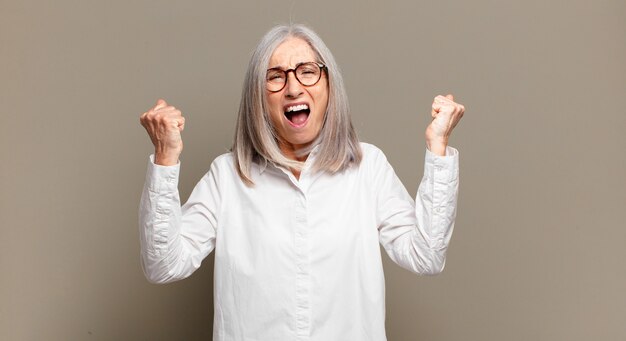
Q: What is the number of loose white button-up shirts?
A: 1